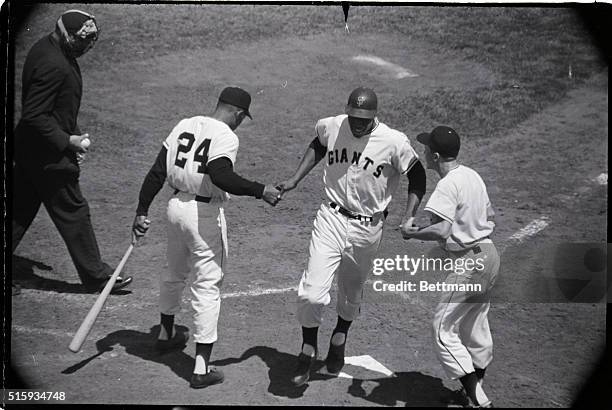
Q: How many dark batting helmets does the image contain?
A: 1